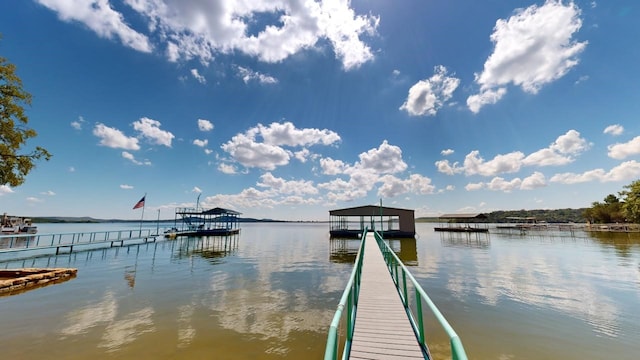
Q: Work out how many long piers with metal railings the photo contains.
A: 2